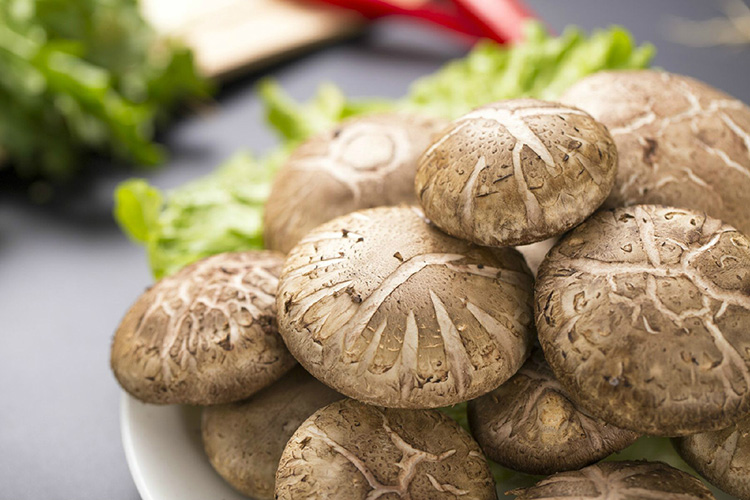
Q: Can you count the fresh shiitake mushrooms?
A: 11